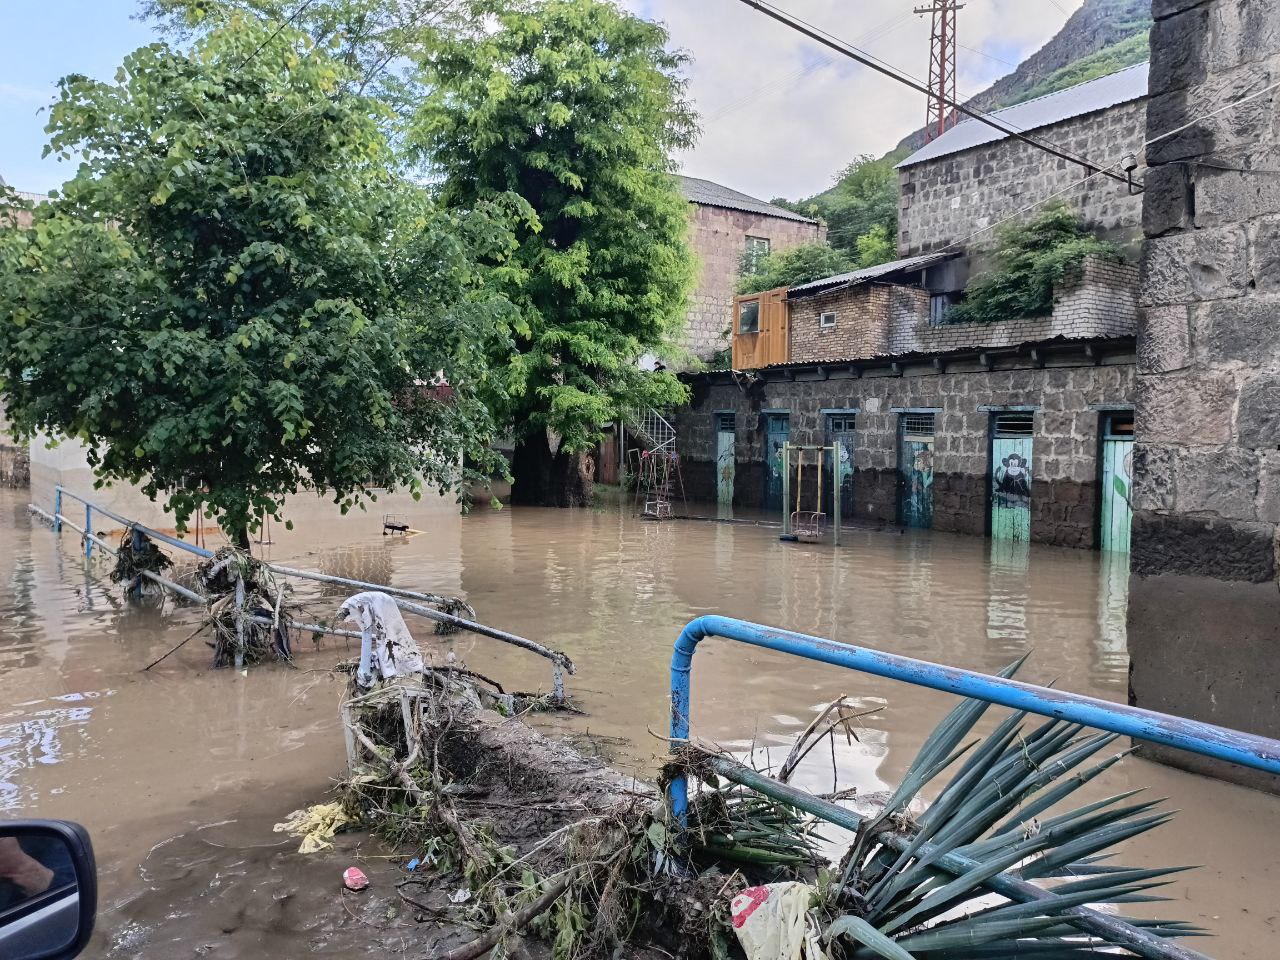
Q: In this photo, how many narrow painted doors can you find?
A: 6